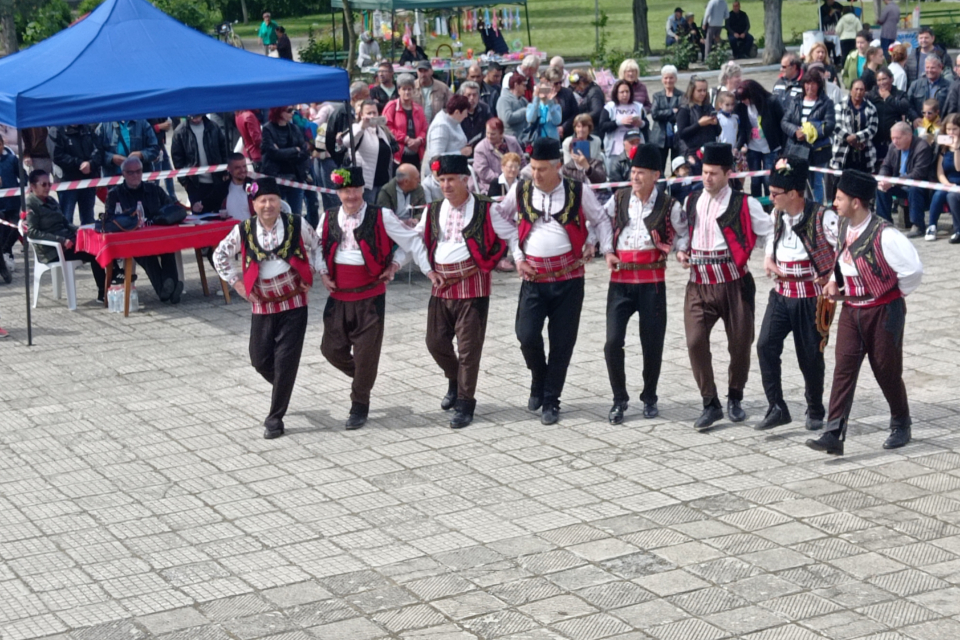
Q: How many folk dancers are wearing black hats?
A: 8